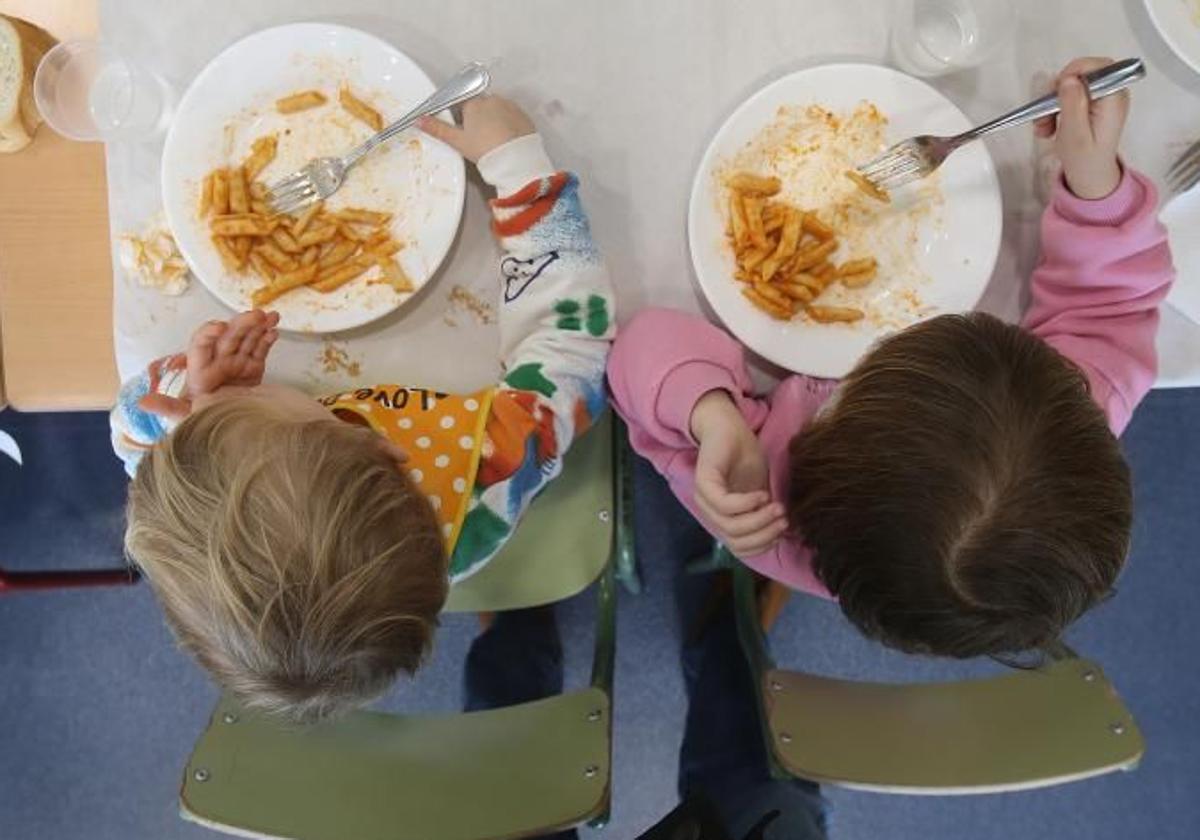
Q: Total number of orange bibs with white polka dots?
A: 1